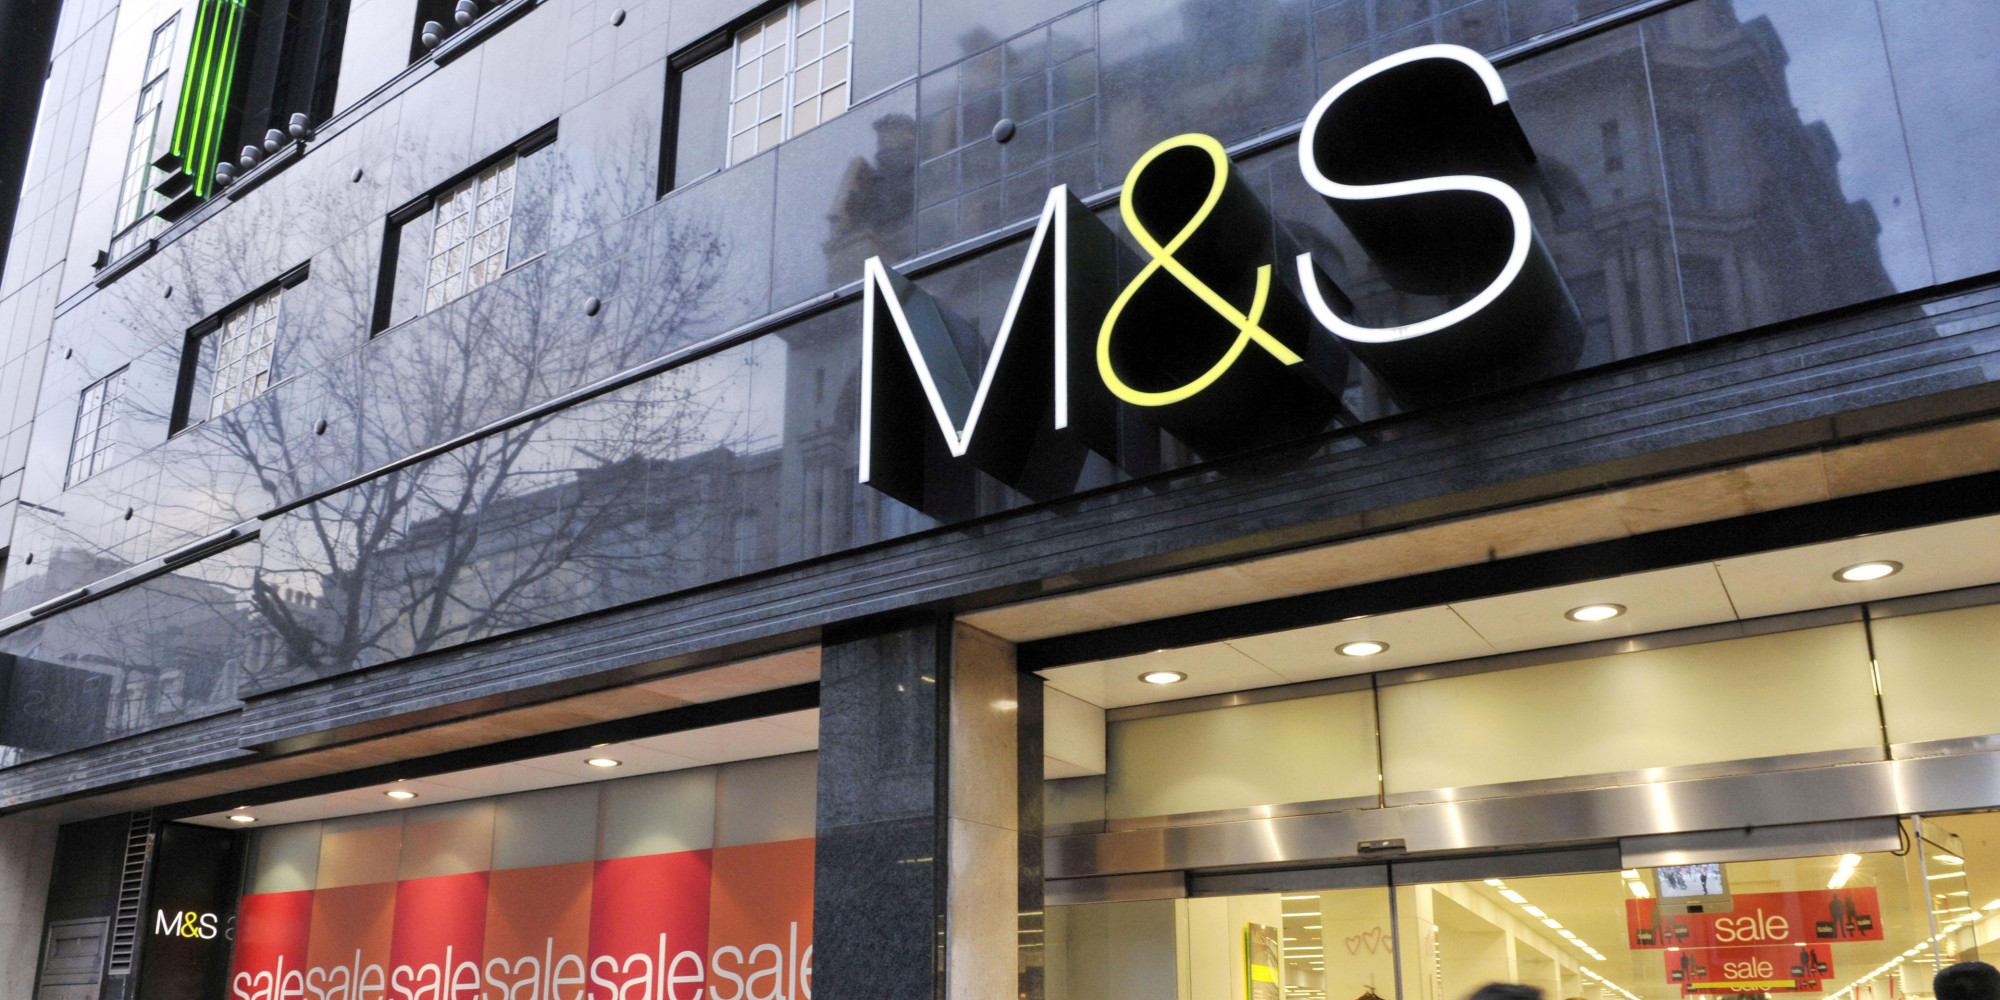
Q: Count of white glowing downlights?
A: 7